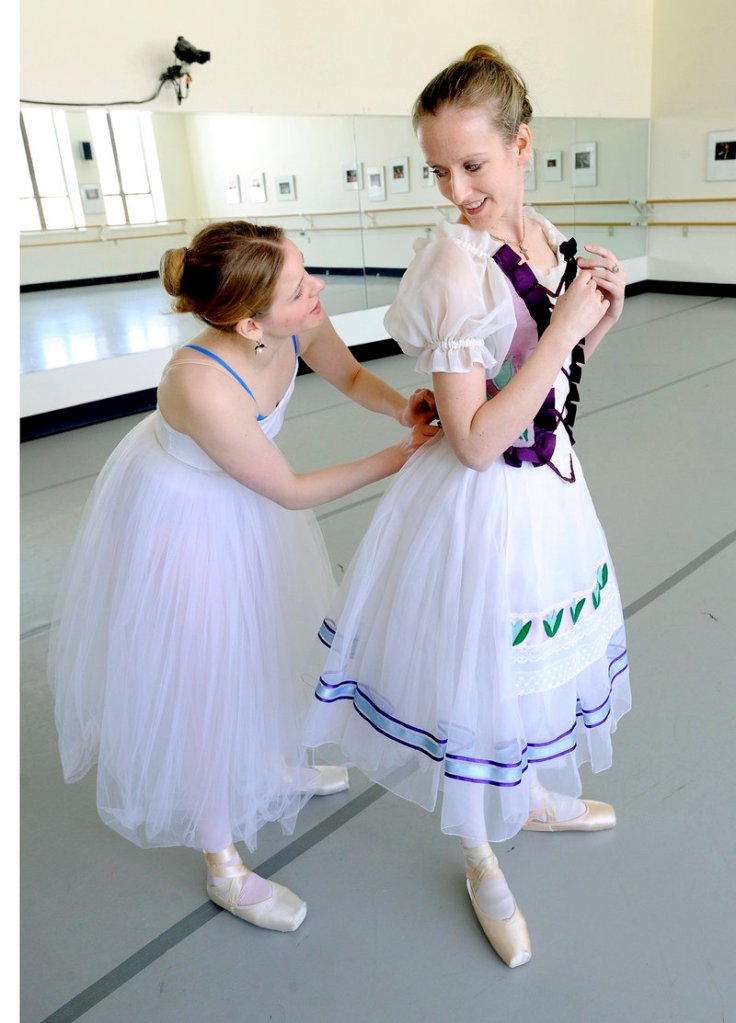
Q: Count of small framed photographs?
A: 12